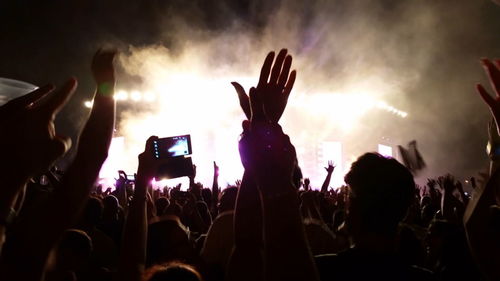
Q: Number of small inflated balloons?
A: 0